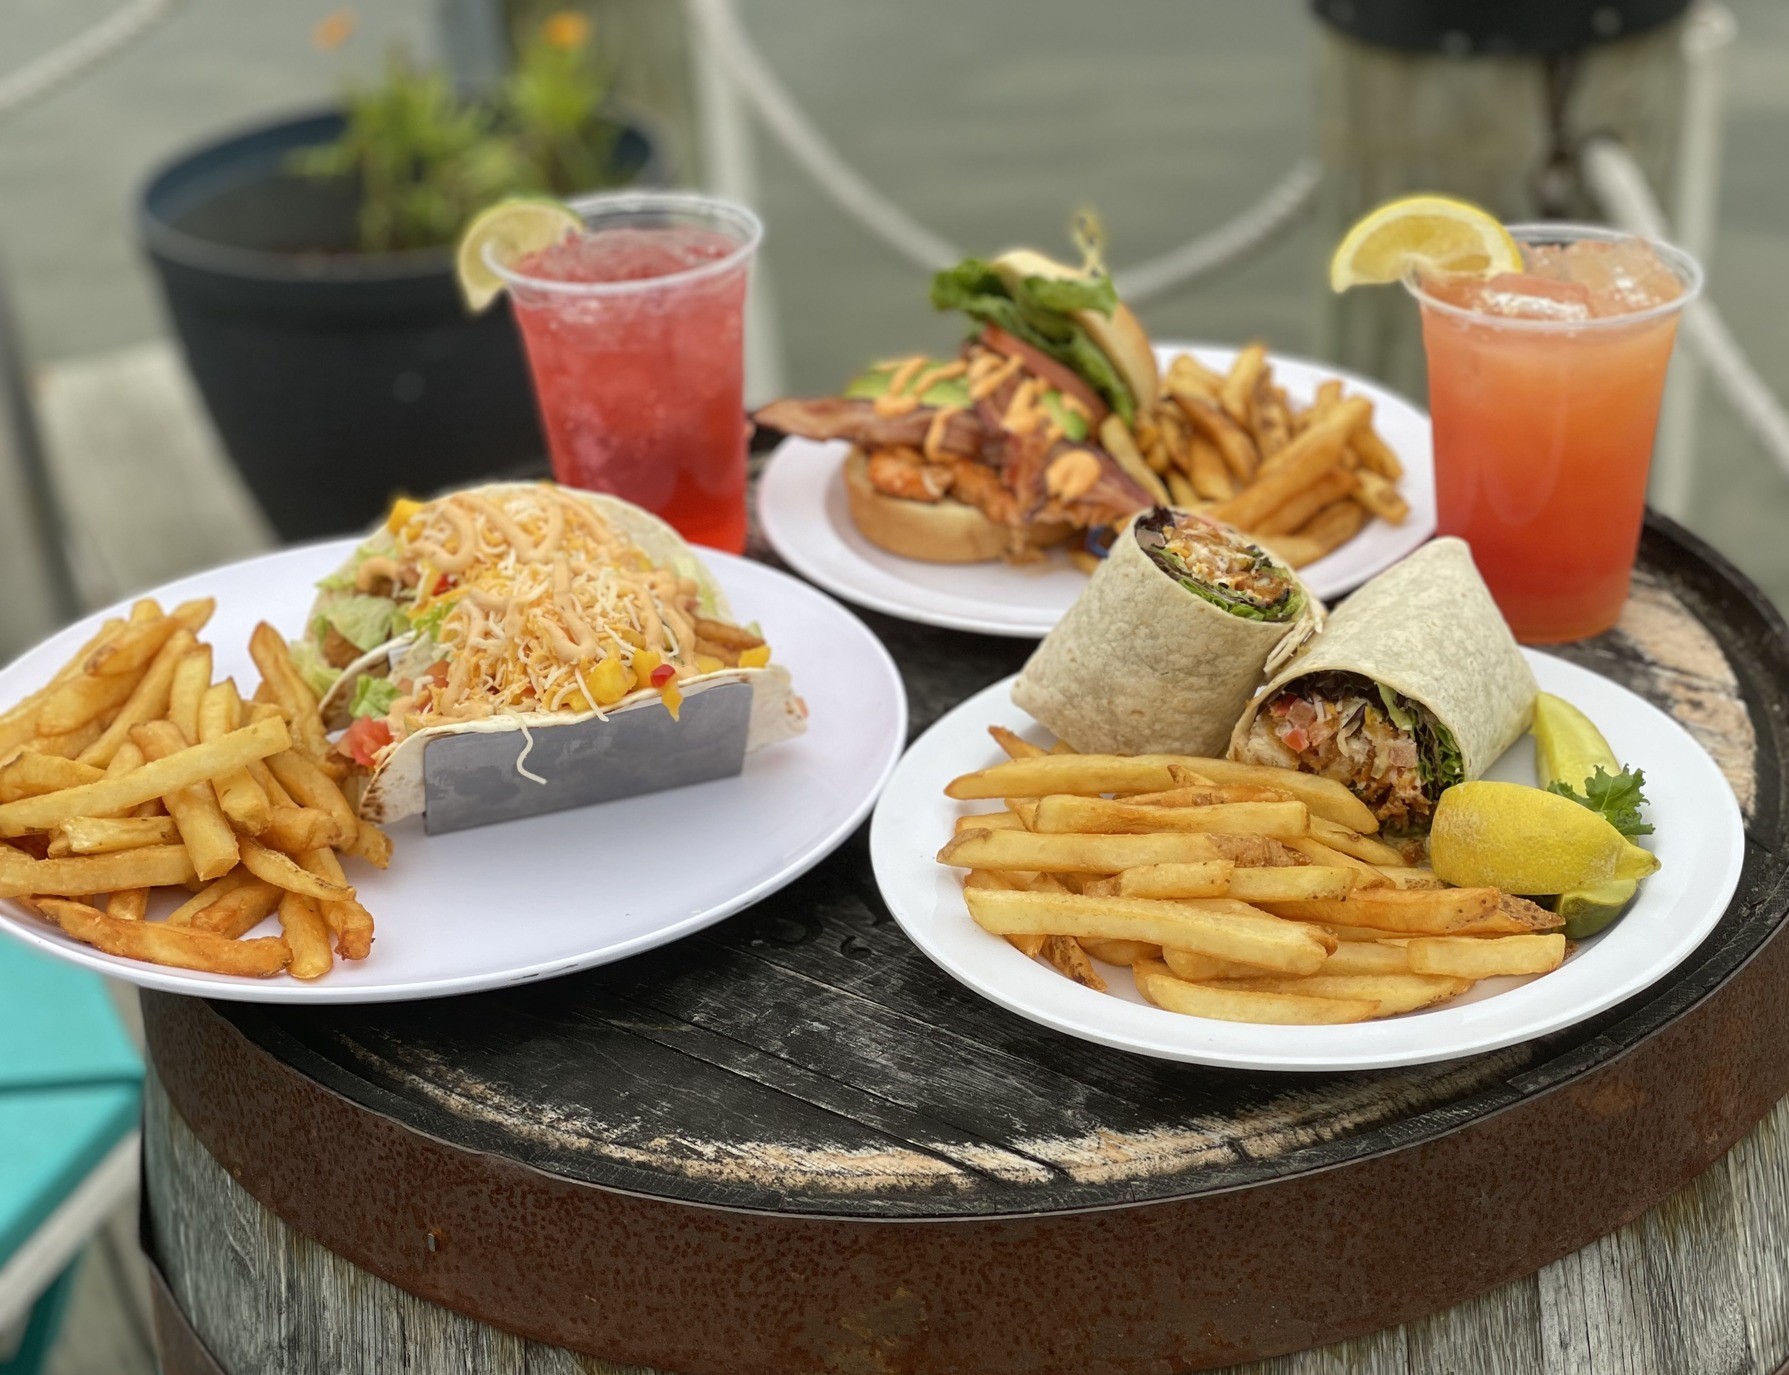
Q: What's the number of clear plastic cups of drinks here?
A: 2